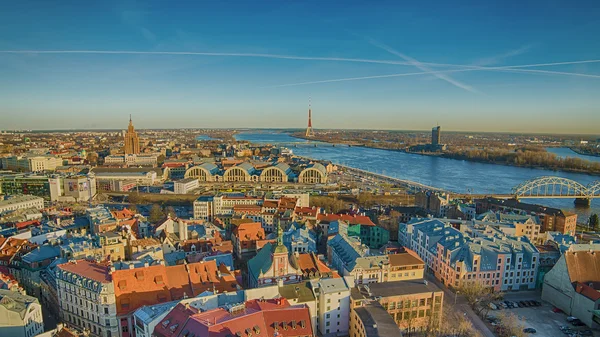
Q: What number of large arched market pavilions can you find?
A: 4